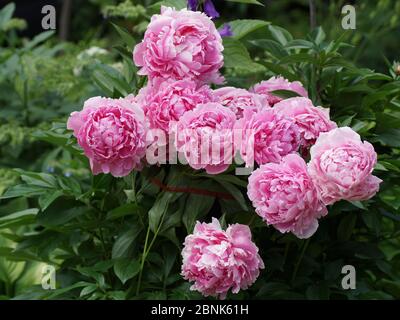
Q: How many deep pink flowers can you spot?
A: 11